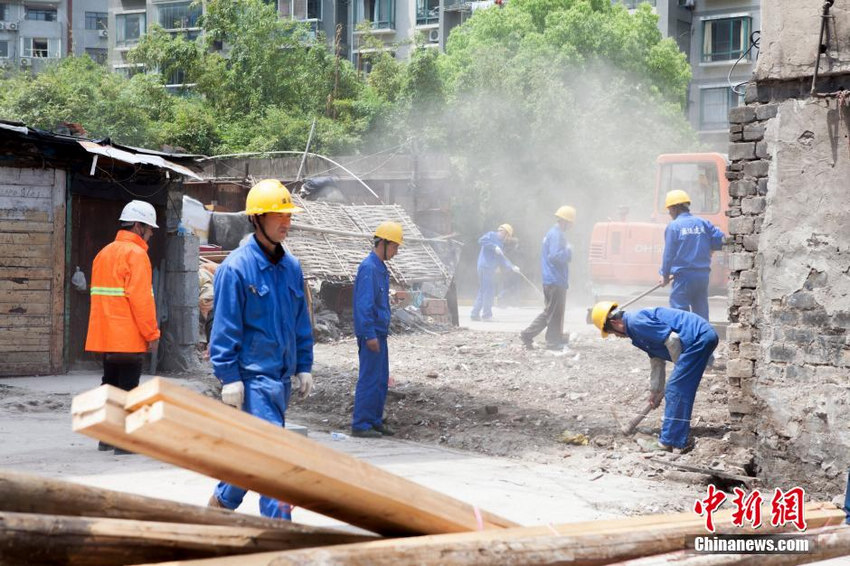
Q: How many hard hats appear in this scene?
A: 7